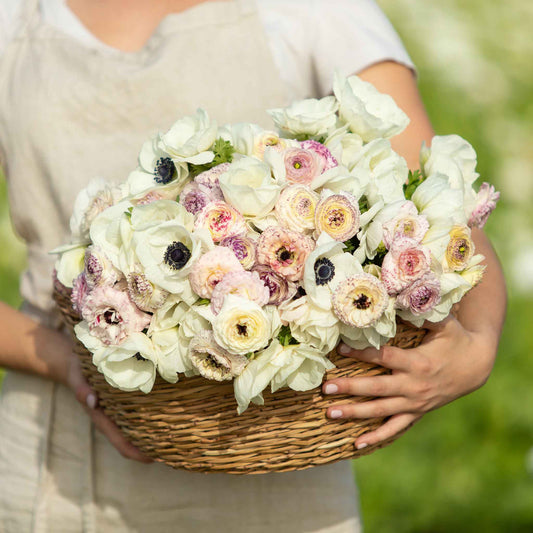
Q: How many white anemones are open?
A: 3